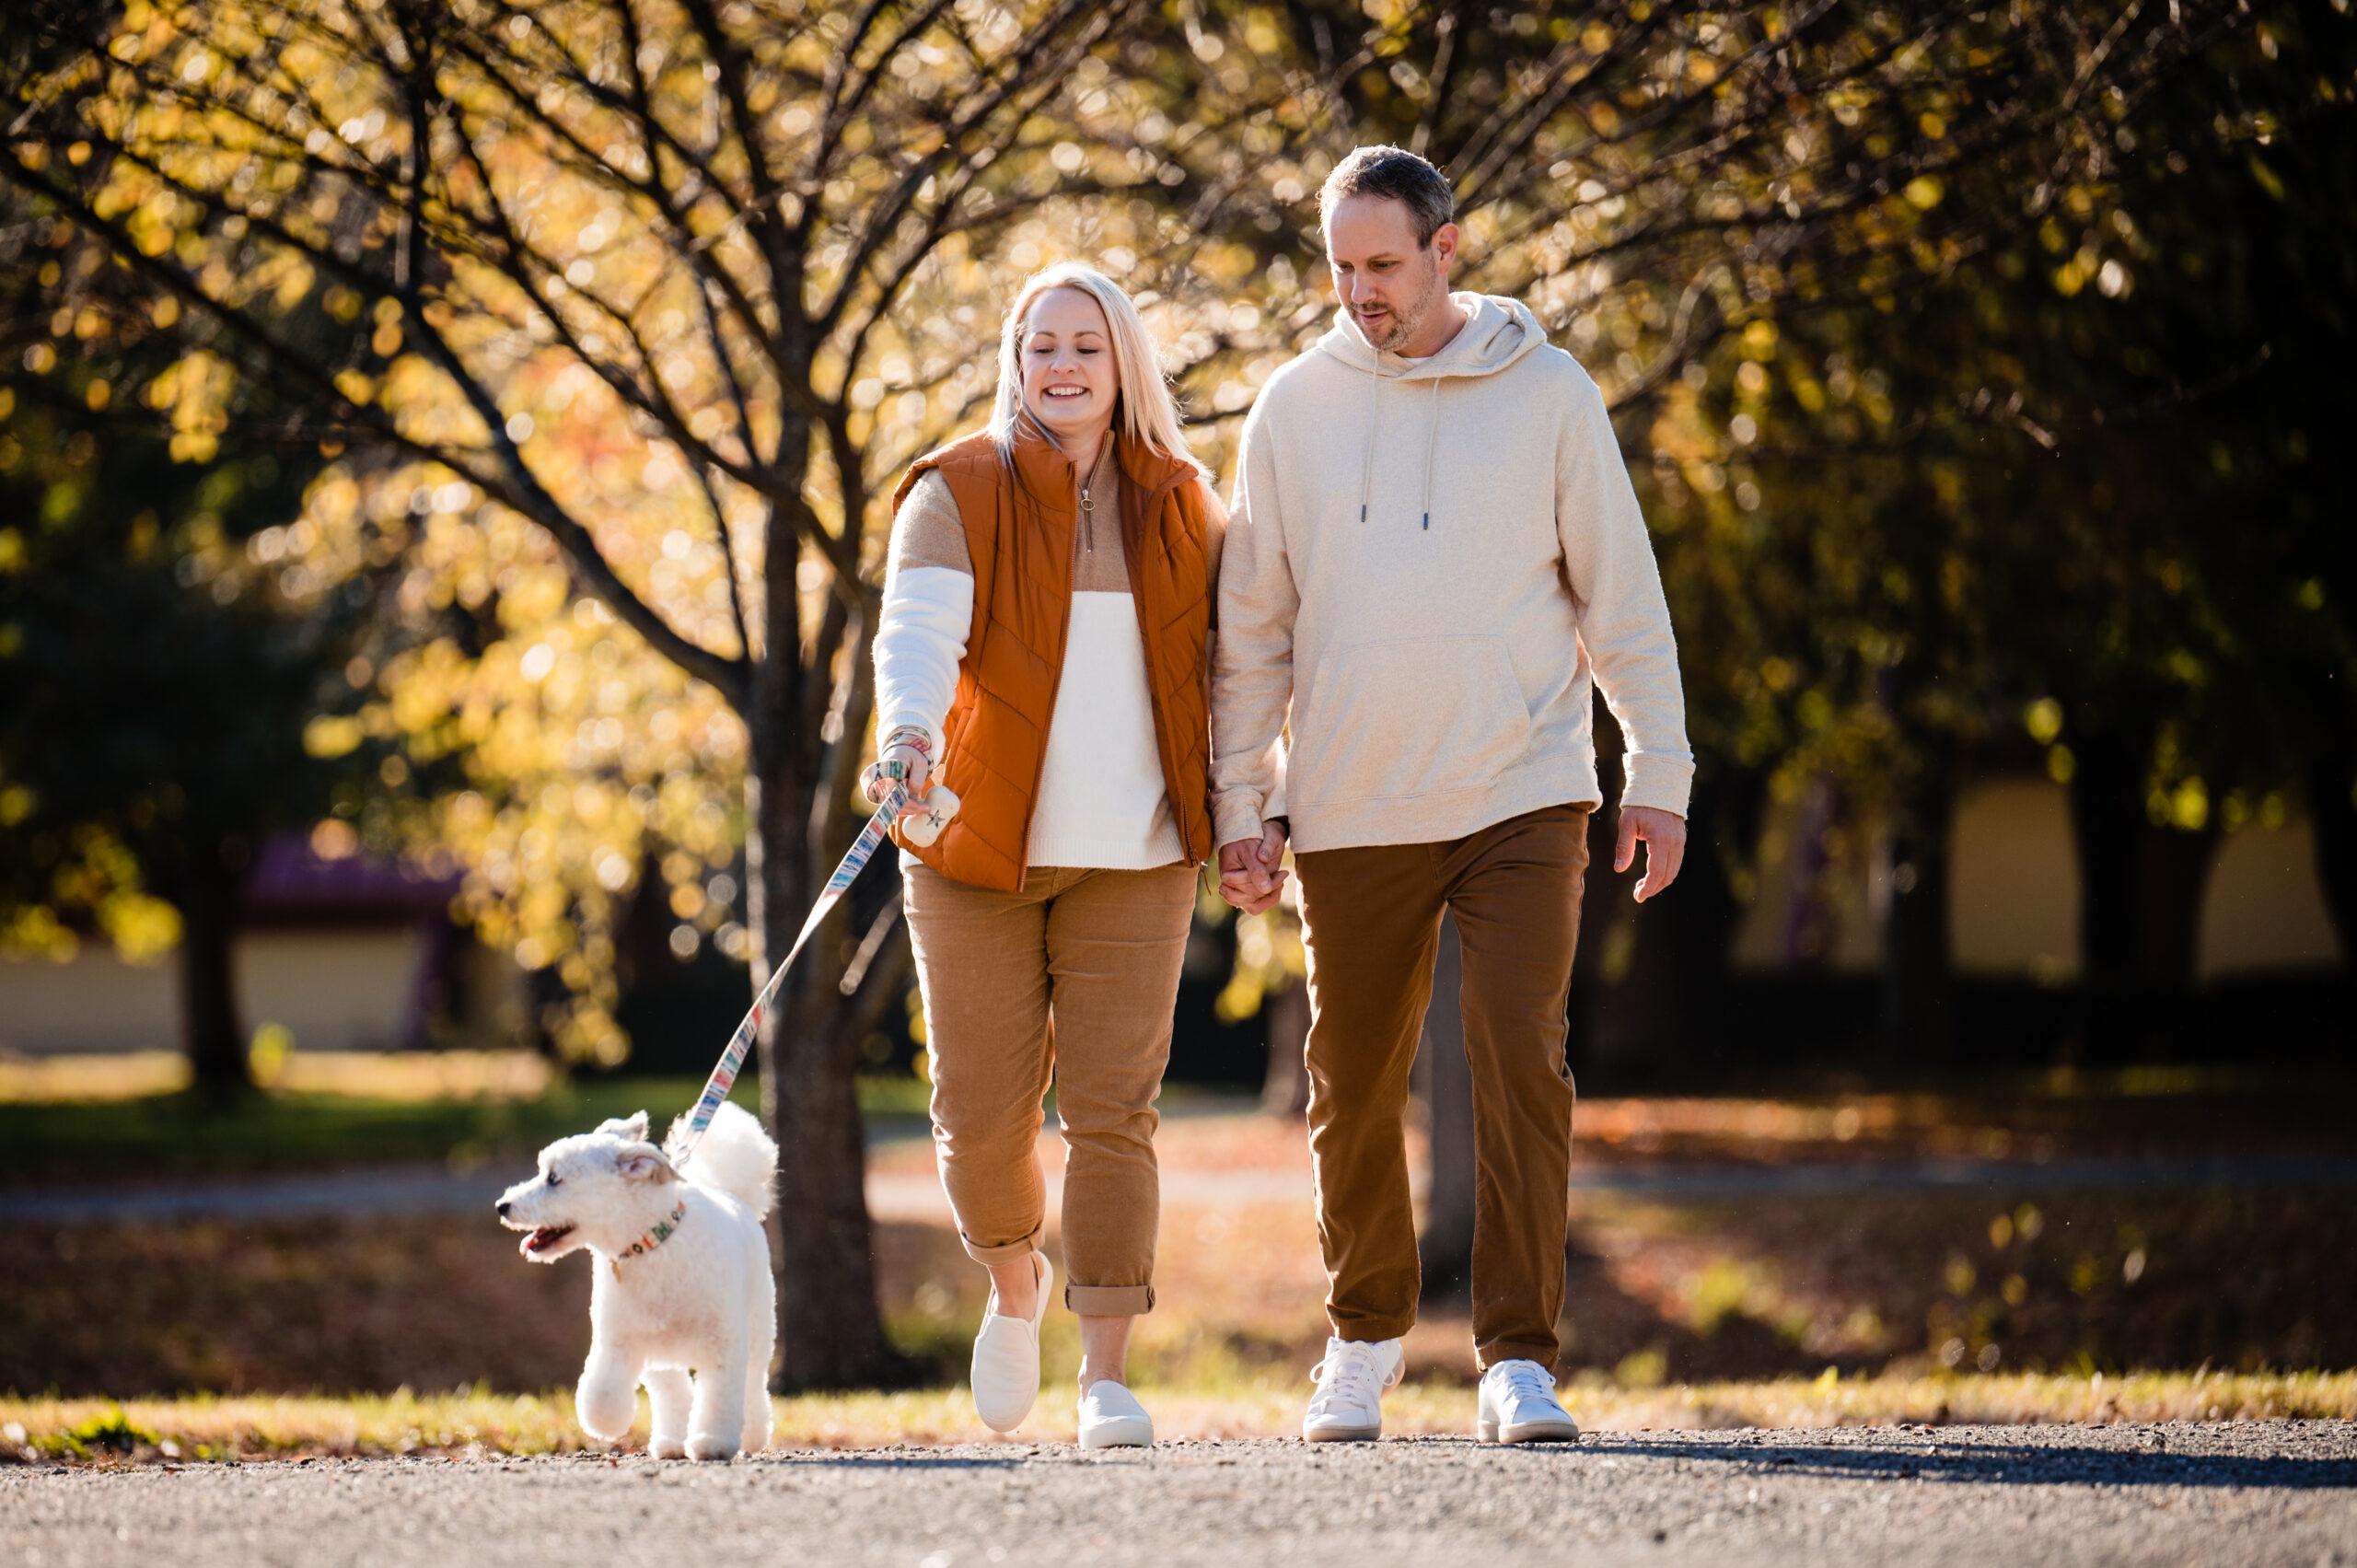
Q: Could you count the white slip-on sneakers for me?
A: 2